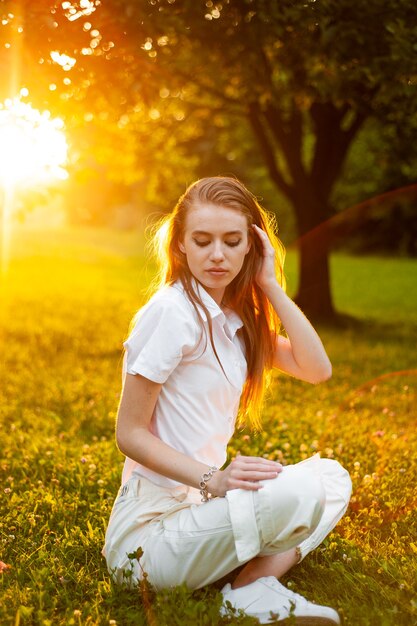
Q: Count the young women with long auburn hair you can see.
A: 1